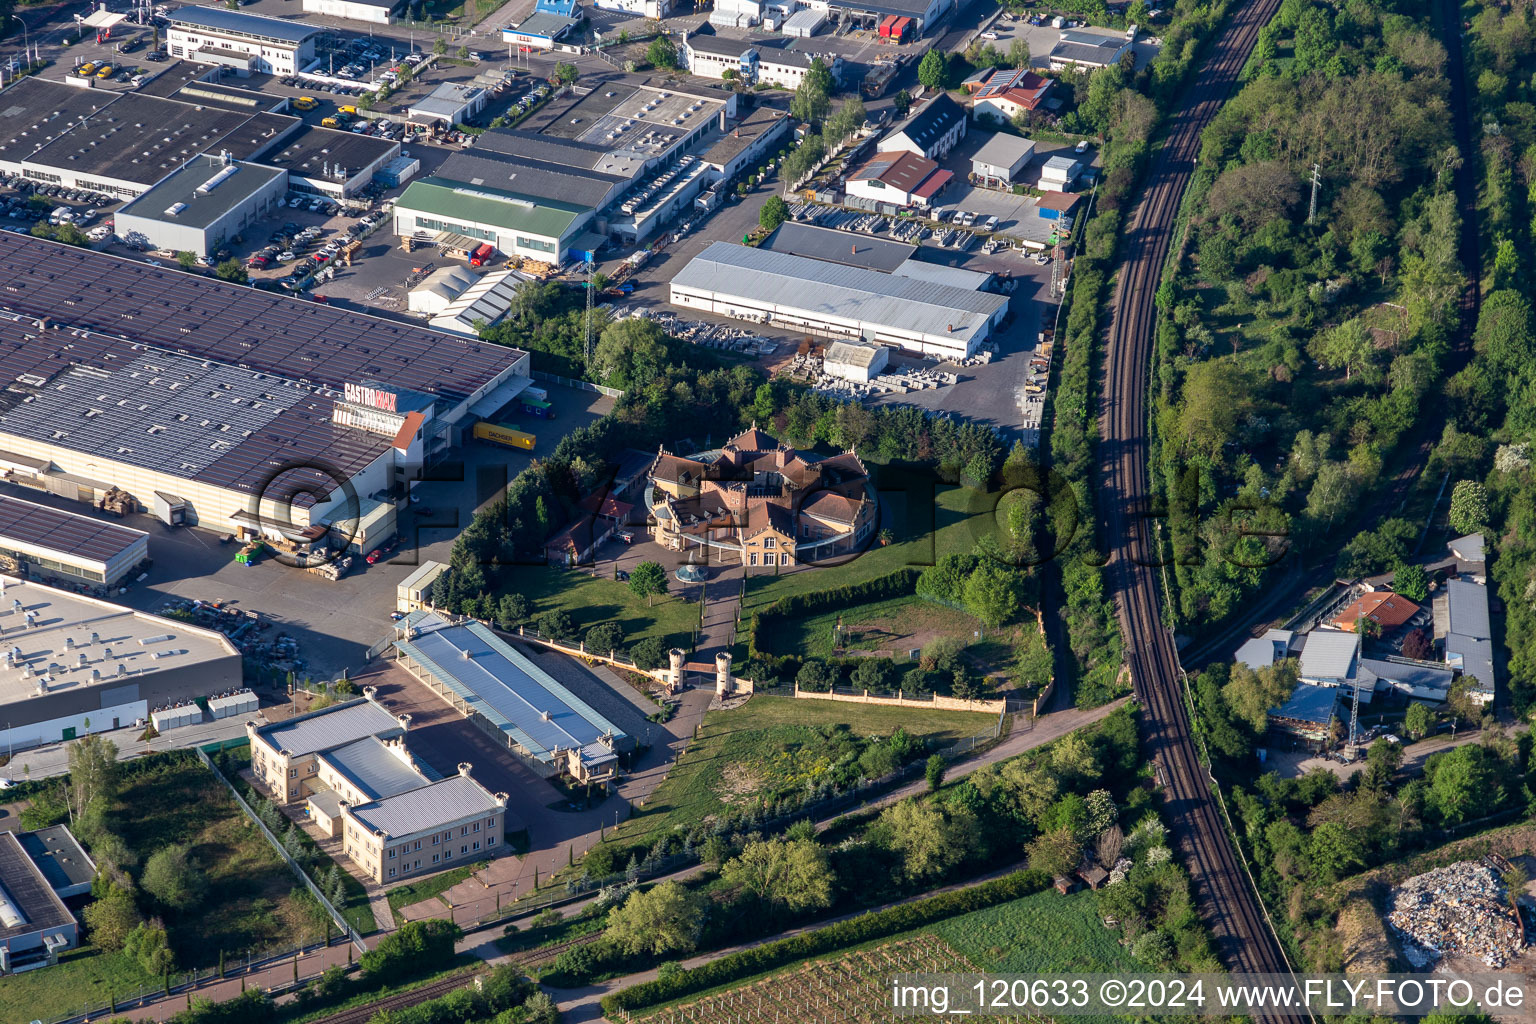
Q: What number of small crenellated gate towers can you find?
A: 2